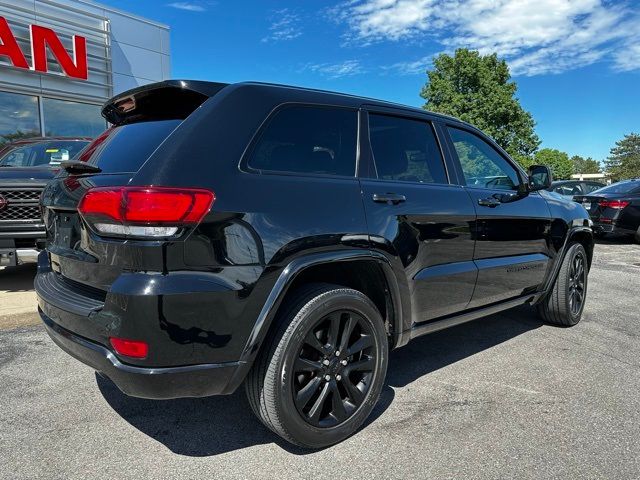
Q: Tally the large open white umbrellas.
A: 0